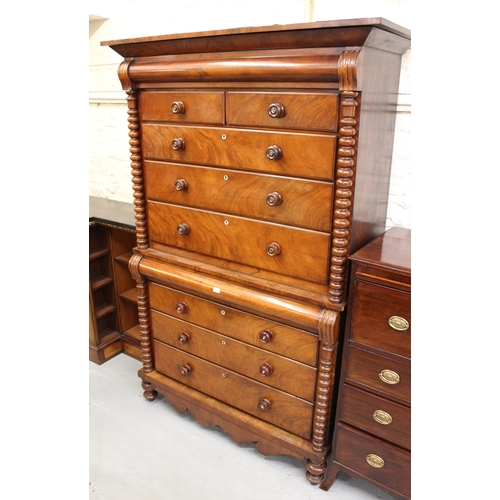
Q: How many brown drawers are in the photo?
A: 12